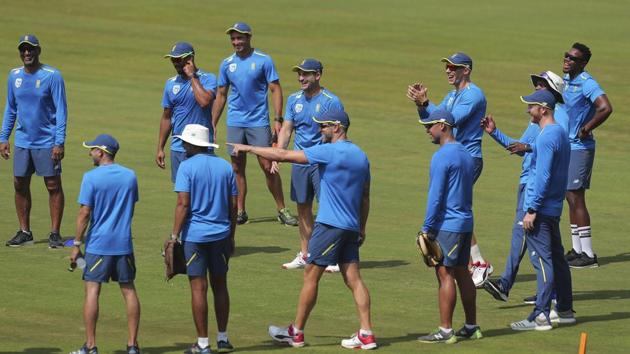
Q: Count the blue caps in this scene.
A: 9